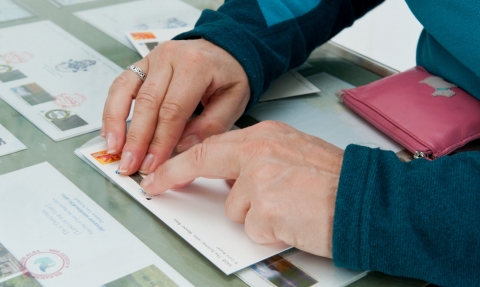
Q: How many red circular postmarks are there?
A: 3